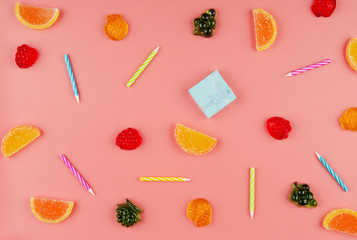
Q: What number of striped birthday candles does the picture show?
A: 7